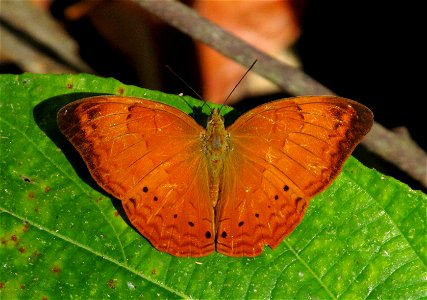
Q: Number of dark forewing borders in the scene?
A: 2